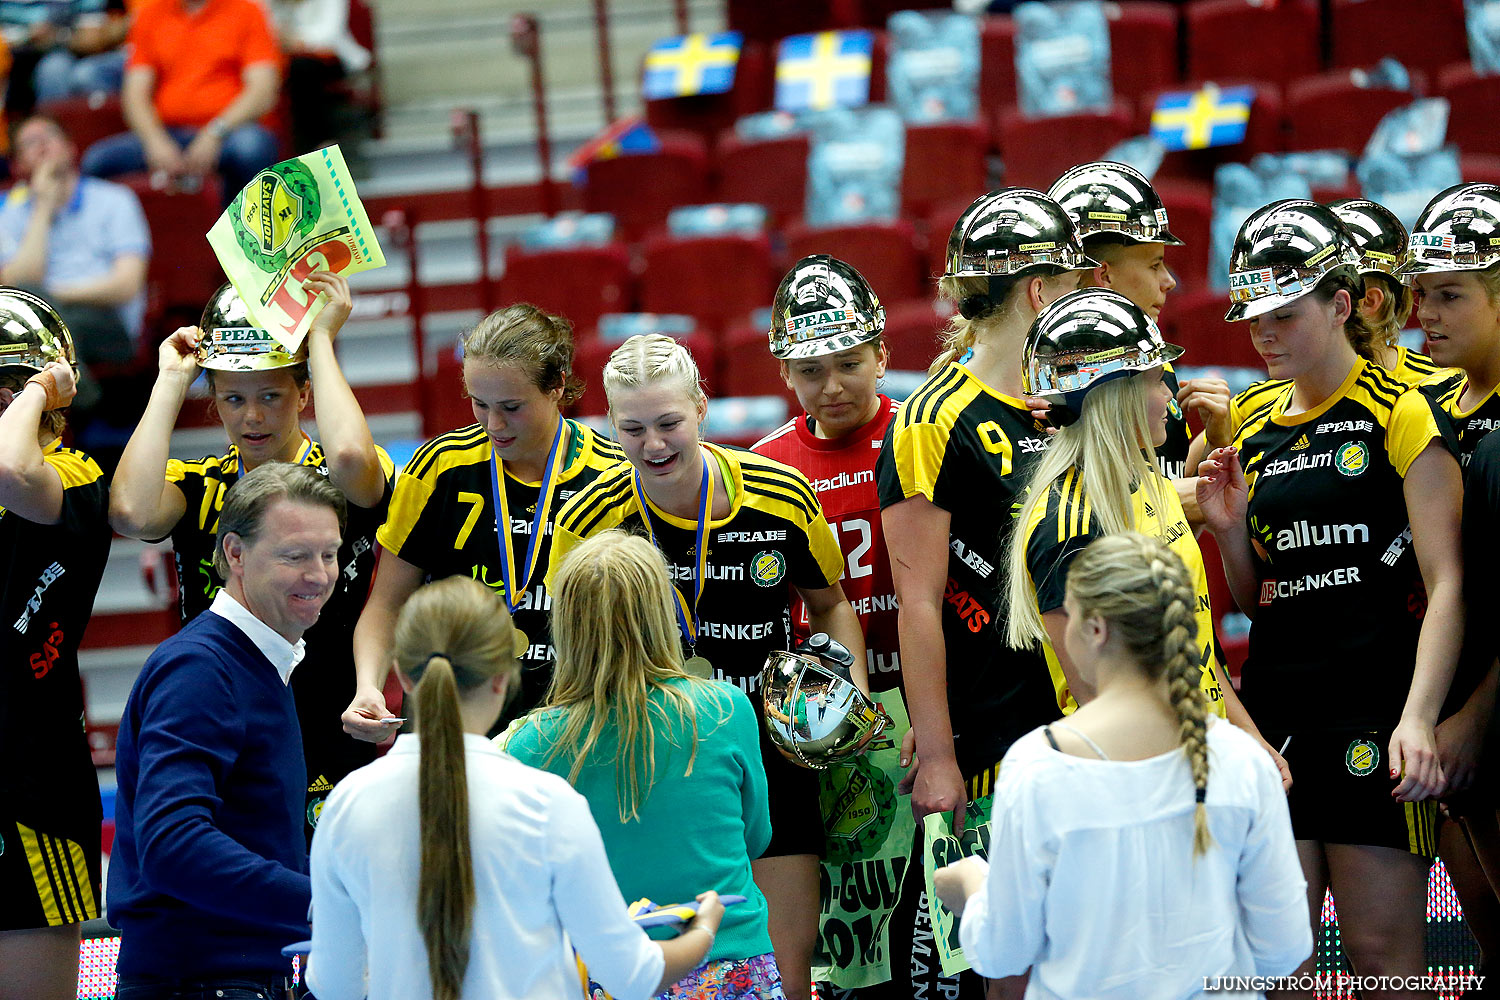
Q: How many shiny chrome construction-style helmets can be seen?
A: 10